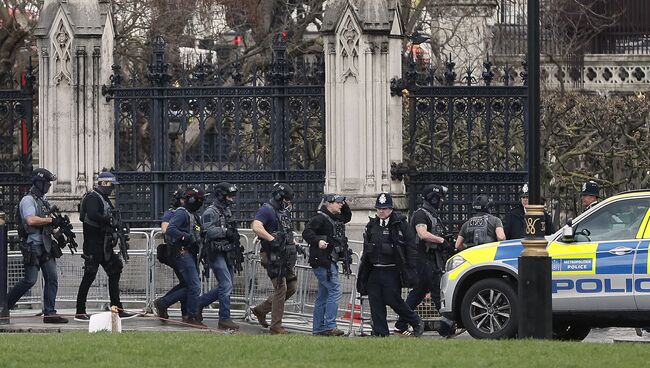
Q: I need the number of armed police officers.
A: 9